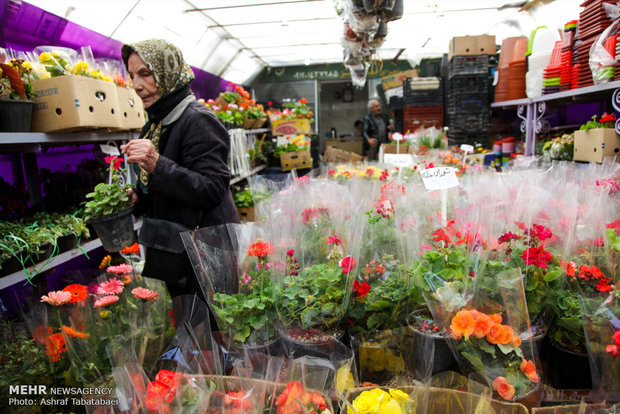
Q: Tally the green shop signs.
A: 1